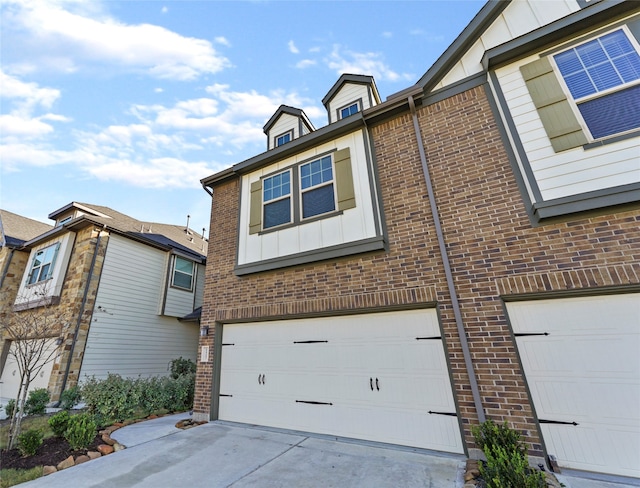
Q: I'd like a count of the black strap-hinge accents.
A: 8